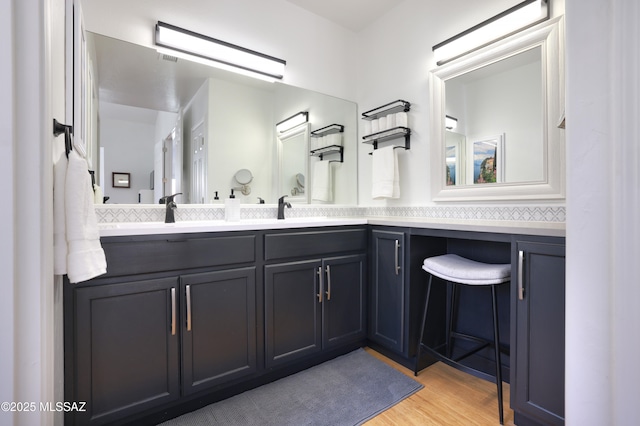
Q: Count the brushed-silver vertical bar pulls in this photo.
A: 6